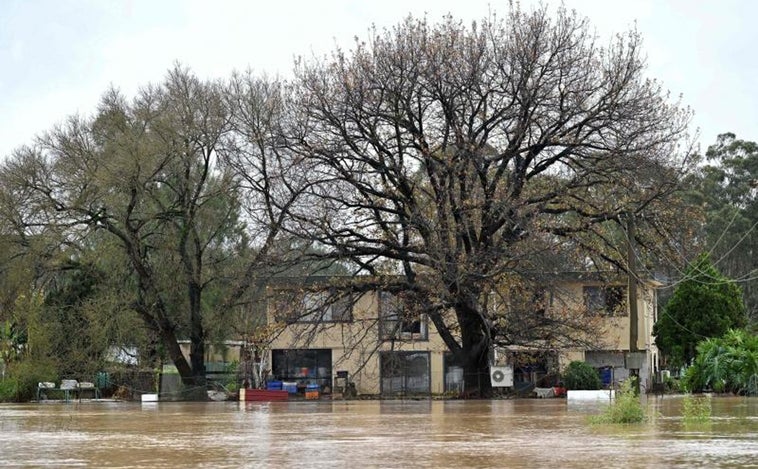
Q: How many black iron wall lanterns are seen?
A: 0